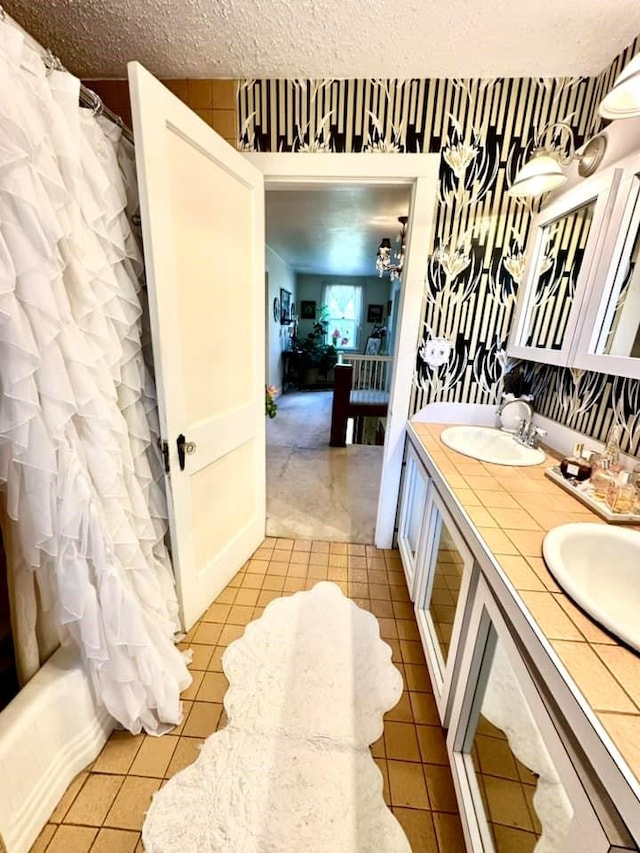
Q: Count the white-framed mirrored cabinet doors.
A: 5